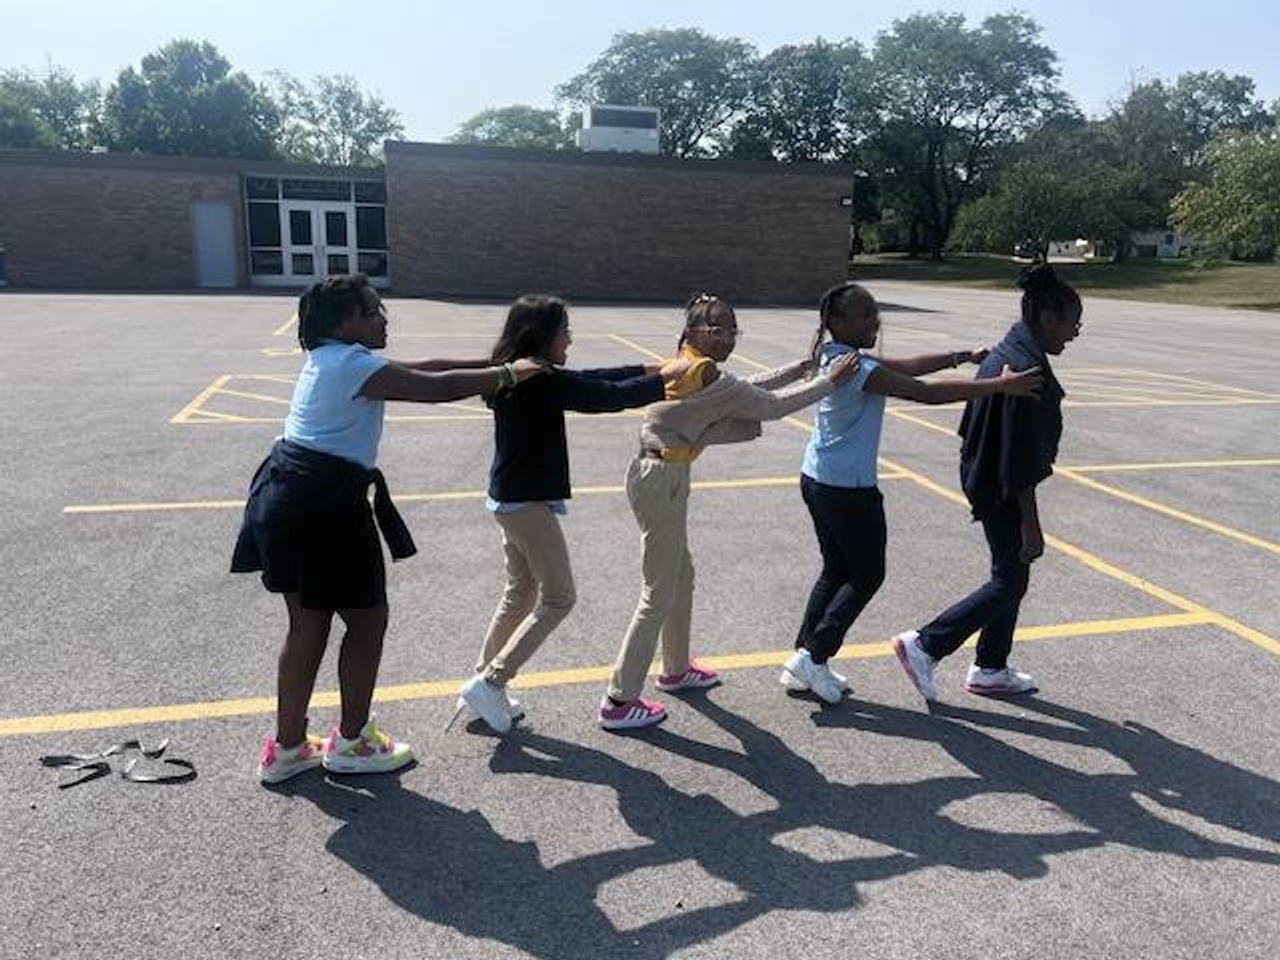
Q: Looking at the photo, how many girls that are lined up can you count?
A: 5